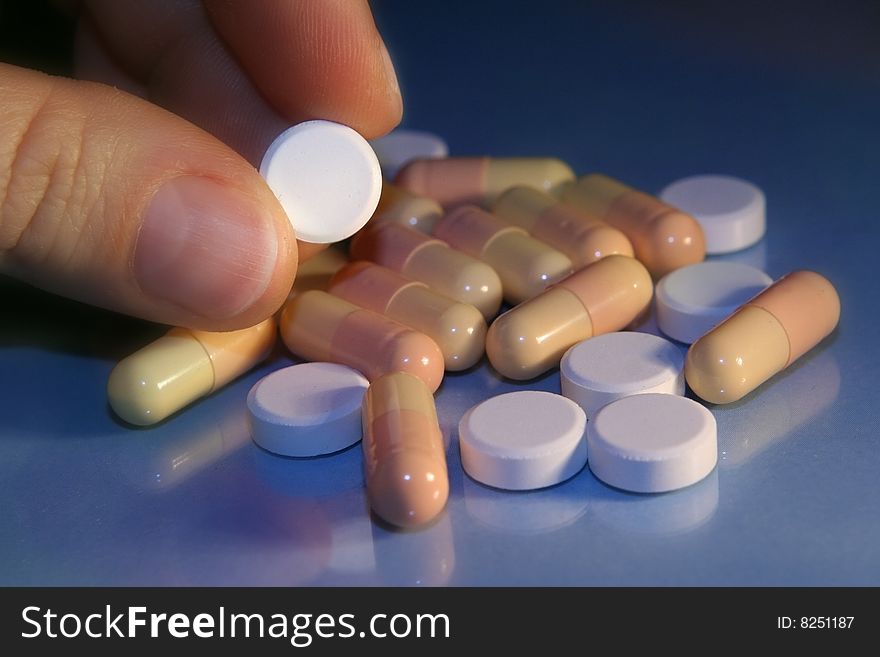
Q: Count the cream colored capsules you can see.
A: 13